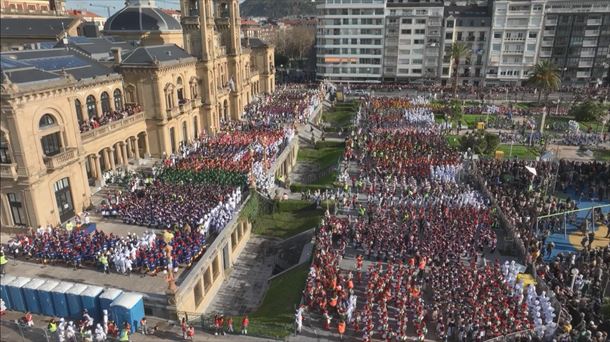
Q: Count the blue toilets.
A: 9